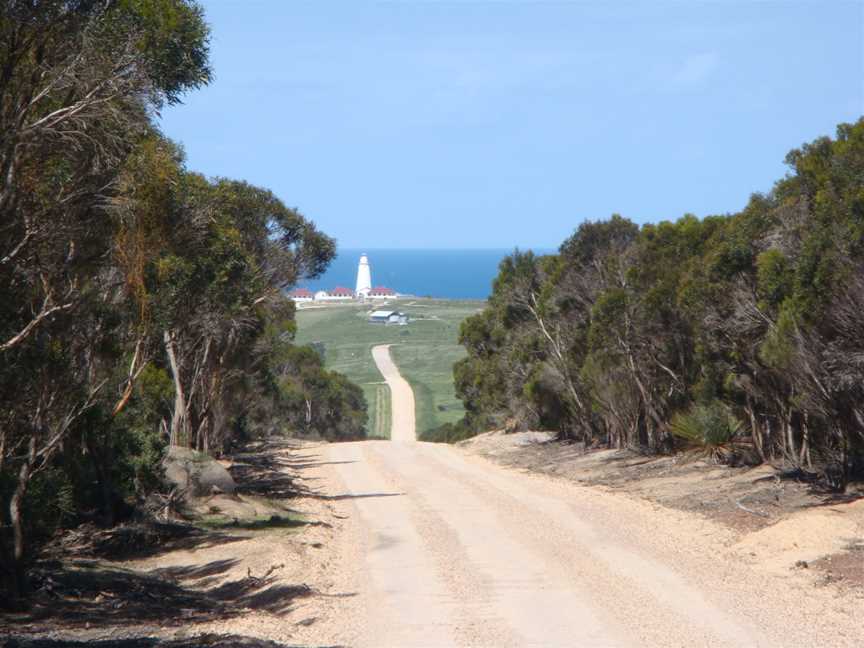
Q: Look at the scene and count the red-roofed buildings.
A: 3